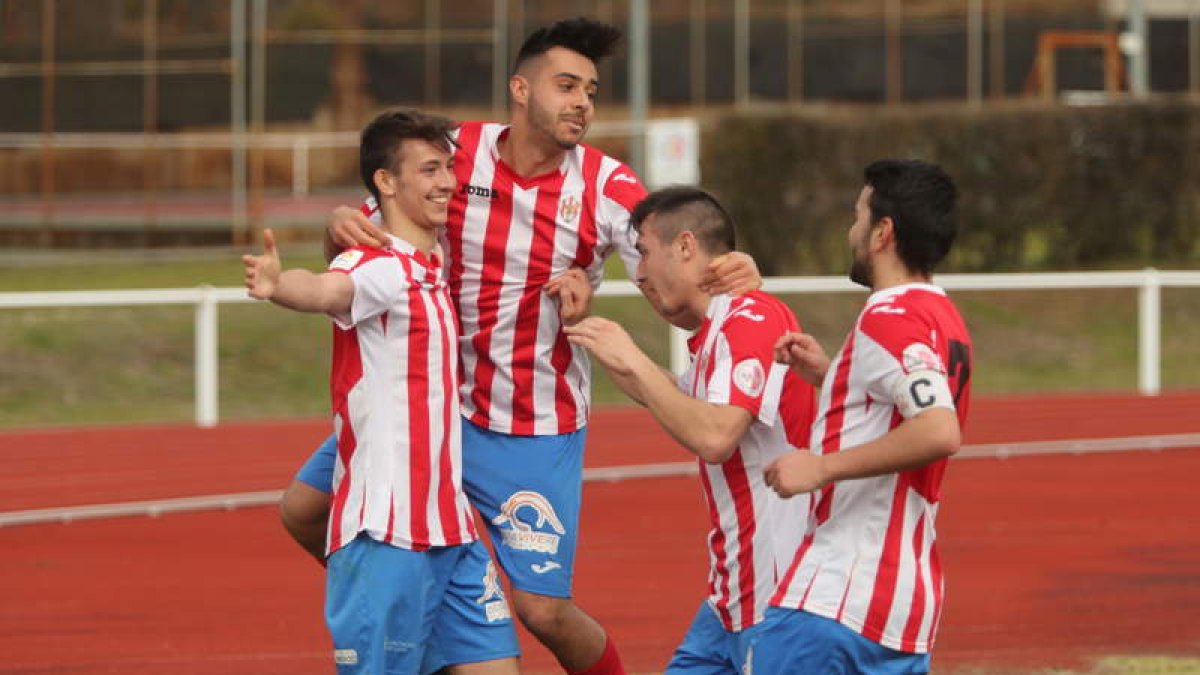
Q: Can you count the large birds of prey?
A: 0